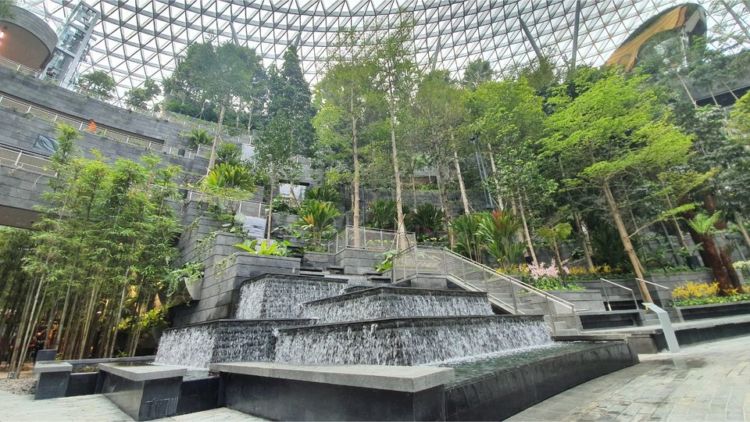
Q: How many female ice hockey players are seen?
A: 0